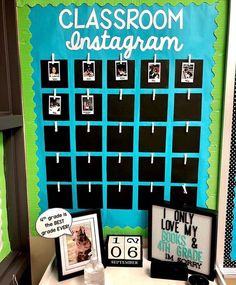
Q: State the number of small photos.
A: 7